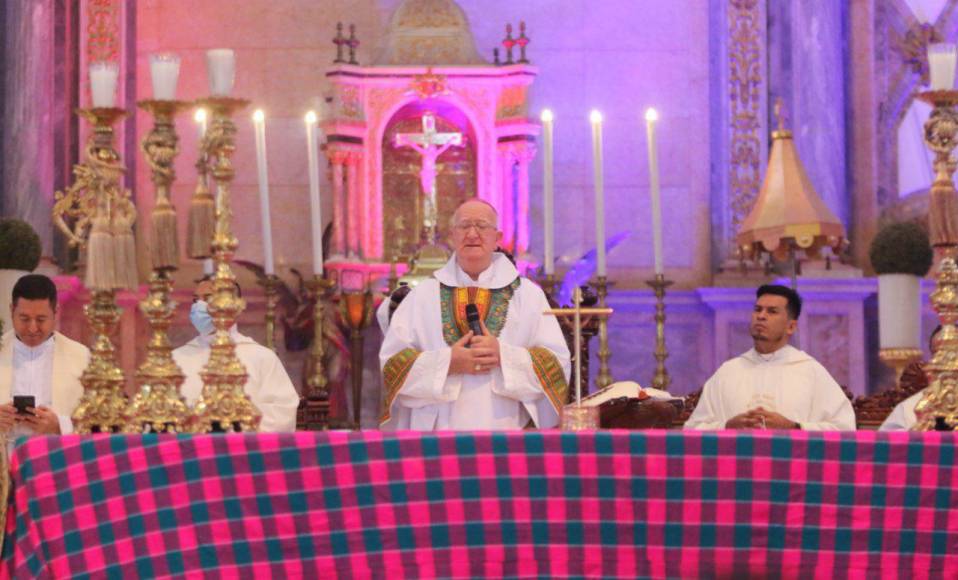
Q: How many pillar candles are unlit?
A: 4